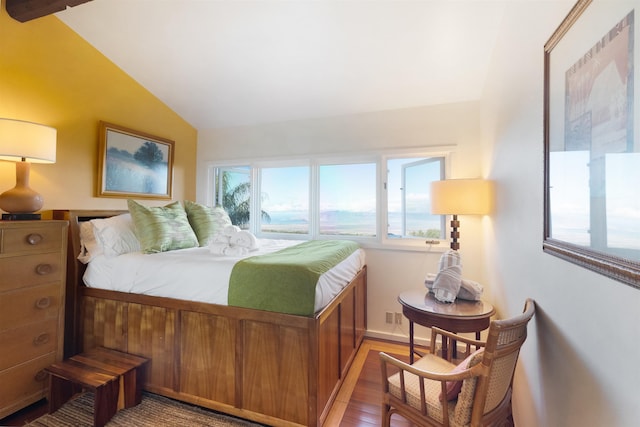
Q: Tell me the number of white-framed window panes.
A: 4